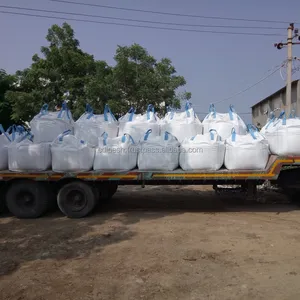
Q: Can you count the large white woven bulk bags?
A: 13